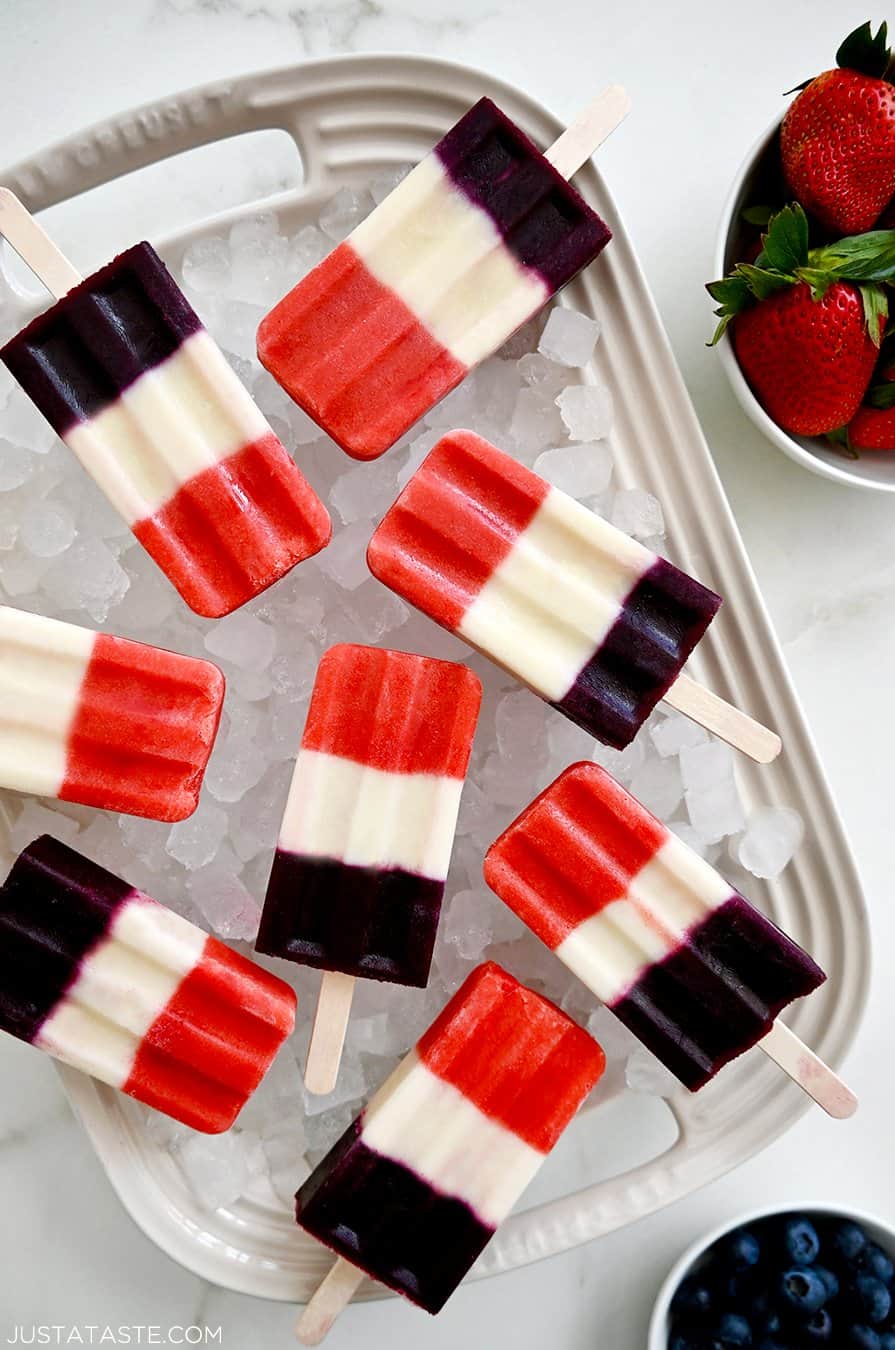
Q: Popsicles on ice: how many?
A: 8